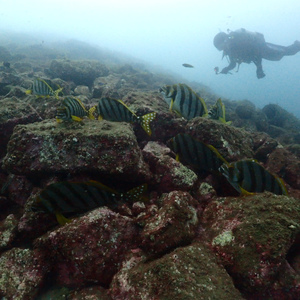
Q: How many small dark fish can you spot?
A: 1